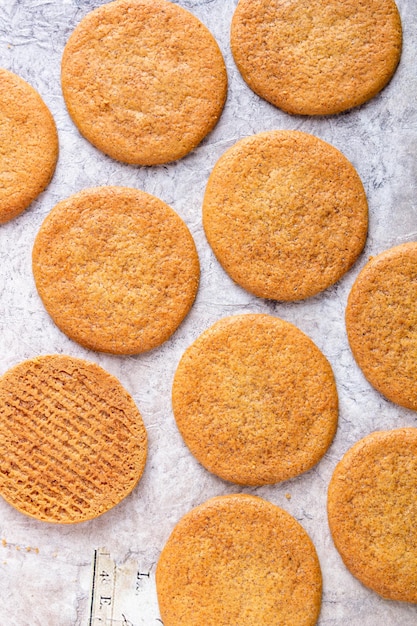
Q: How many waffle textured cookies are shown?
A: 1